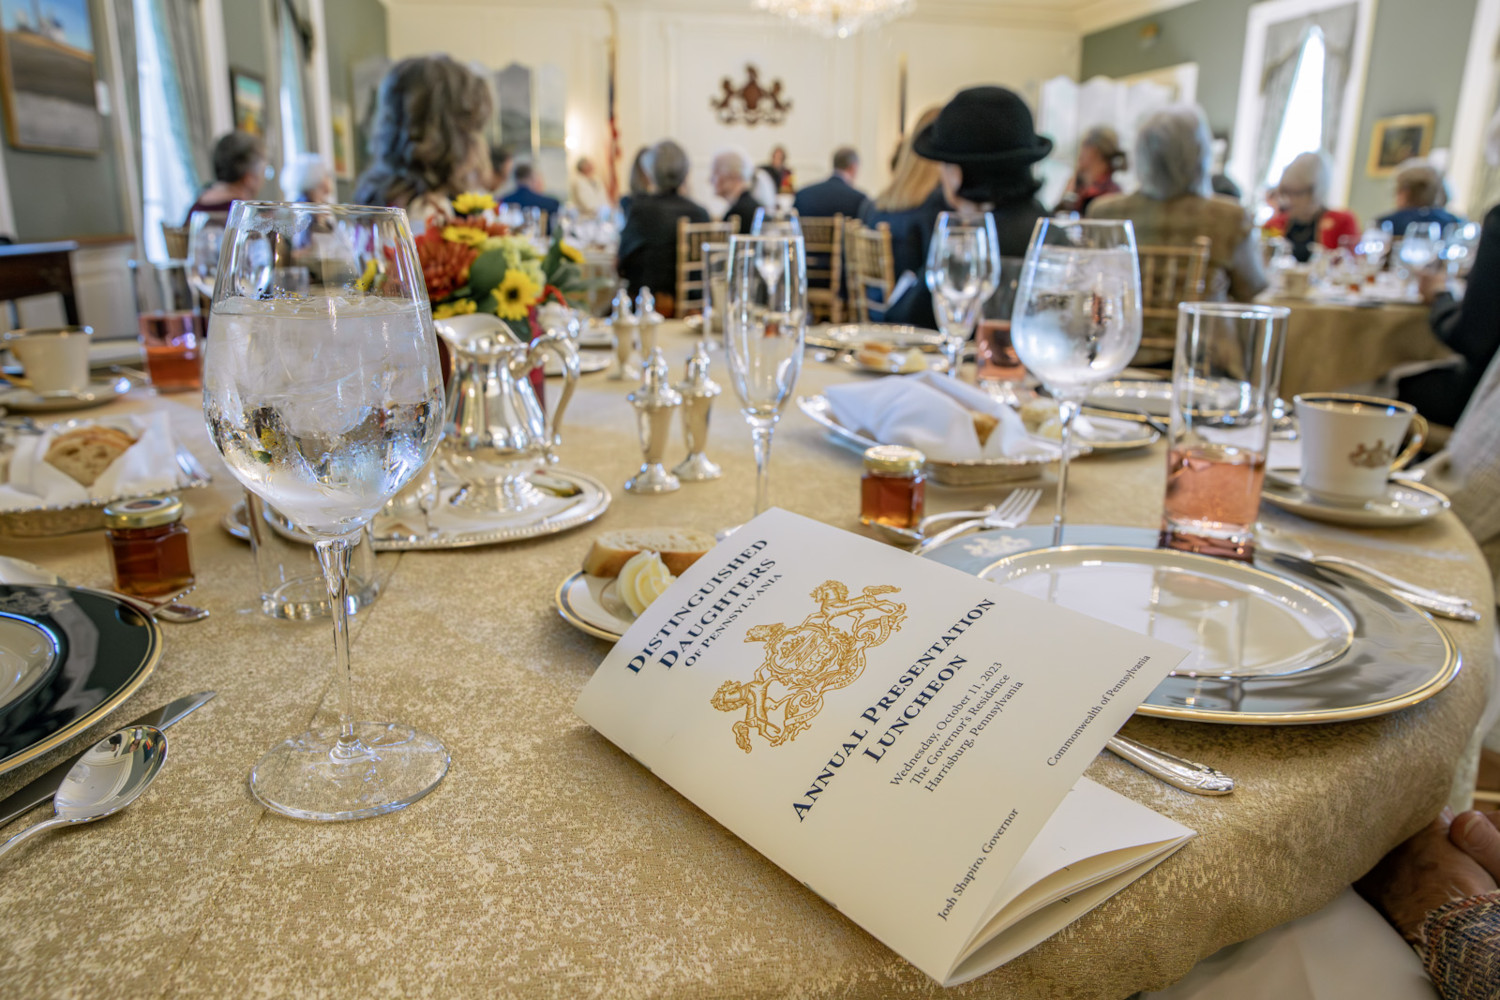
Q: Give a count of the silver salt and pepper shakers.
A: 4